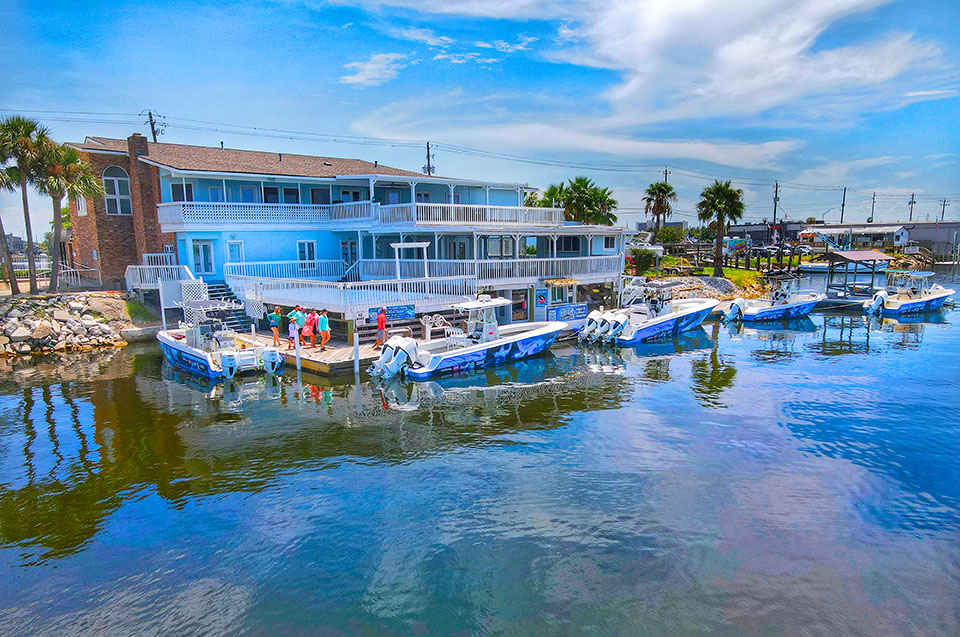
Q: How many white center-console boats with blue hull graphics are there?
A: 5